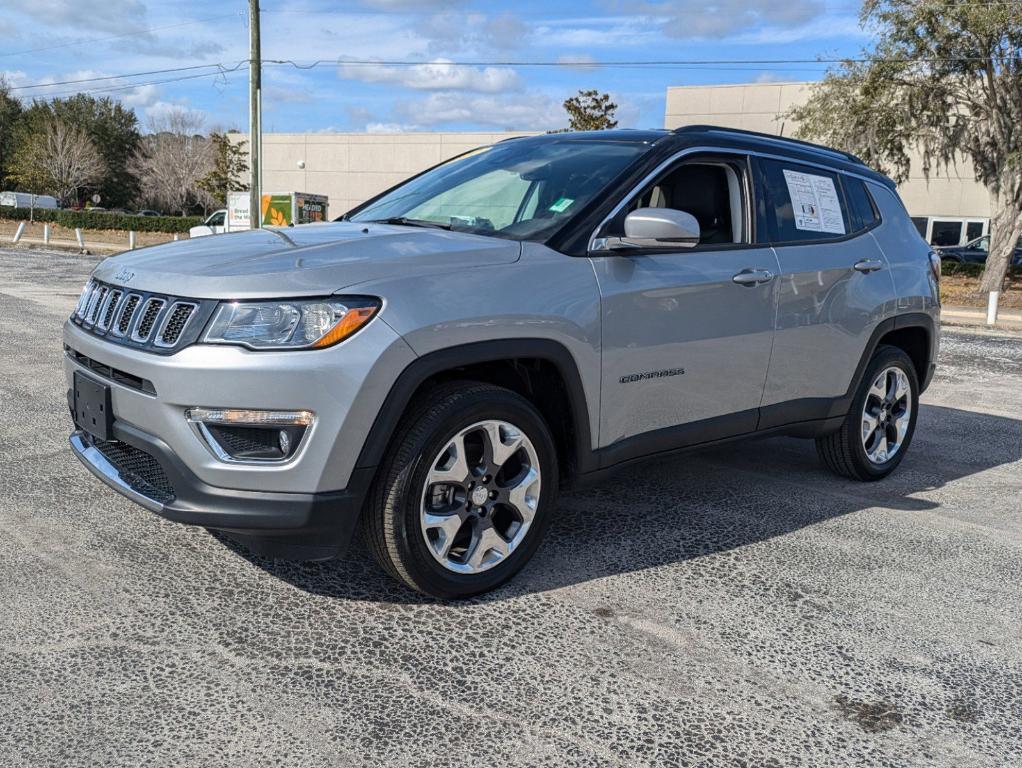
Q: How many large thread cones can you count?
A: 0